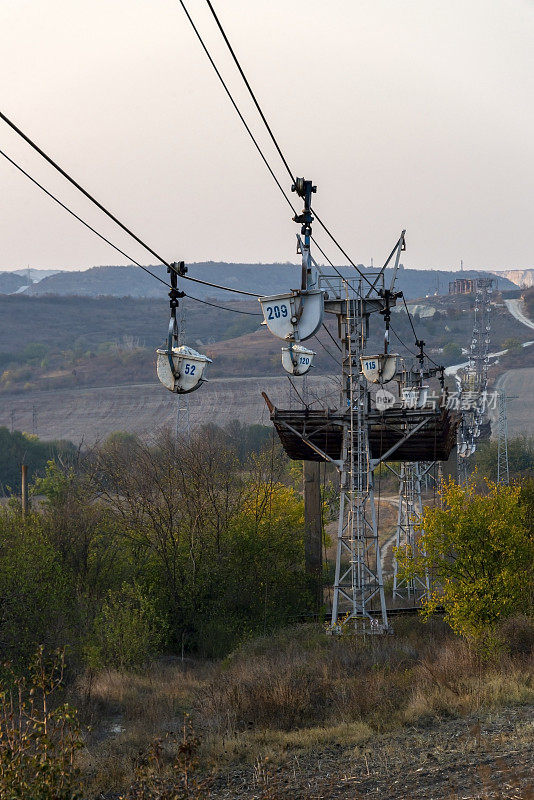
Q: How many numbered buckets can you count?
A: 4